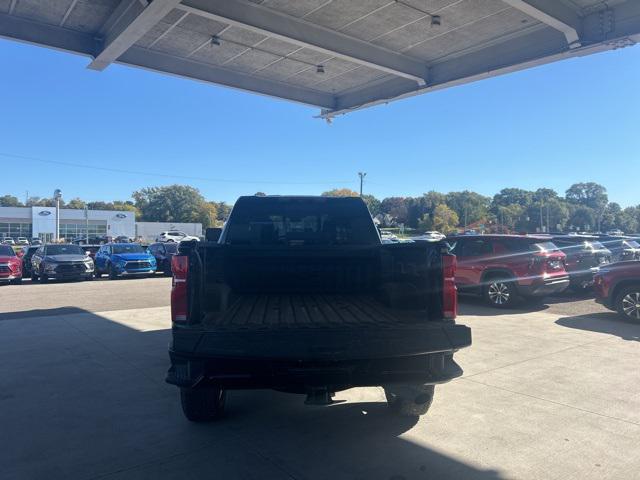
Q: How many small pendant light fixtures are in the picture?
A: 3